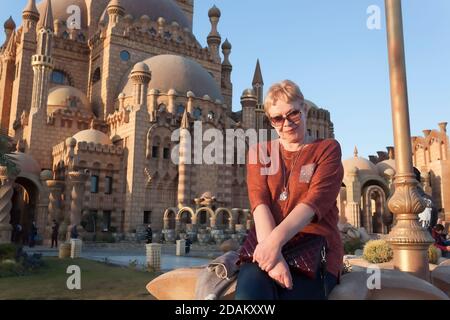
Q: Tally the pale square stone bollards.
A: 3